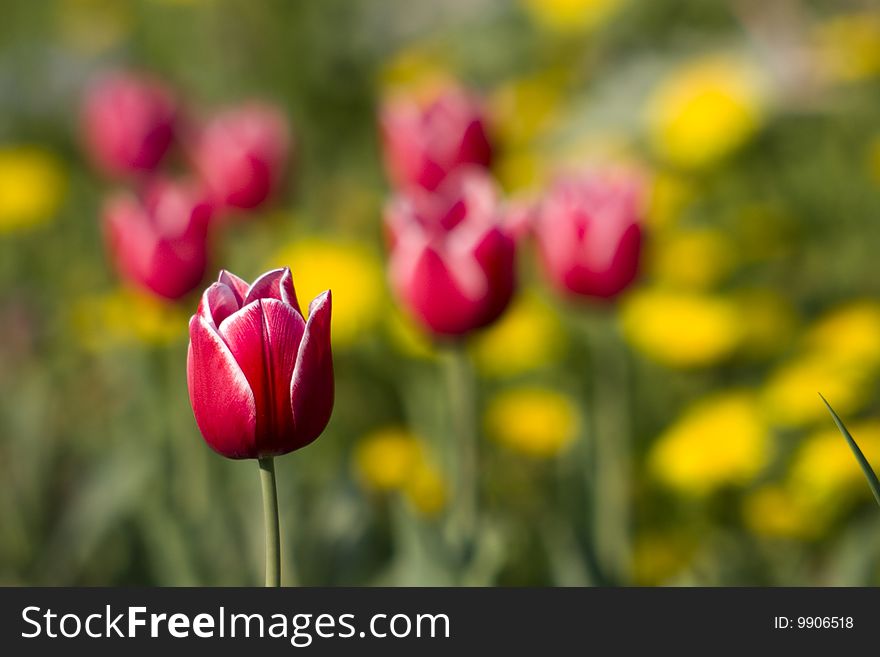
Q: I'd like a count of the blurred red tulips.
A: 6